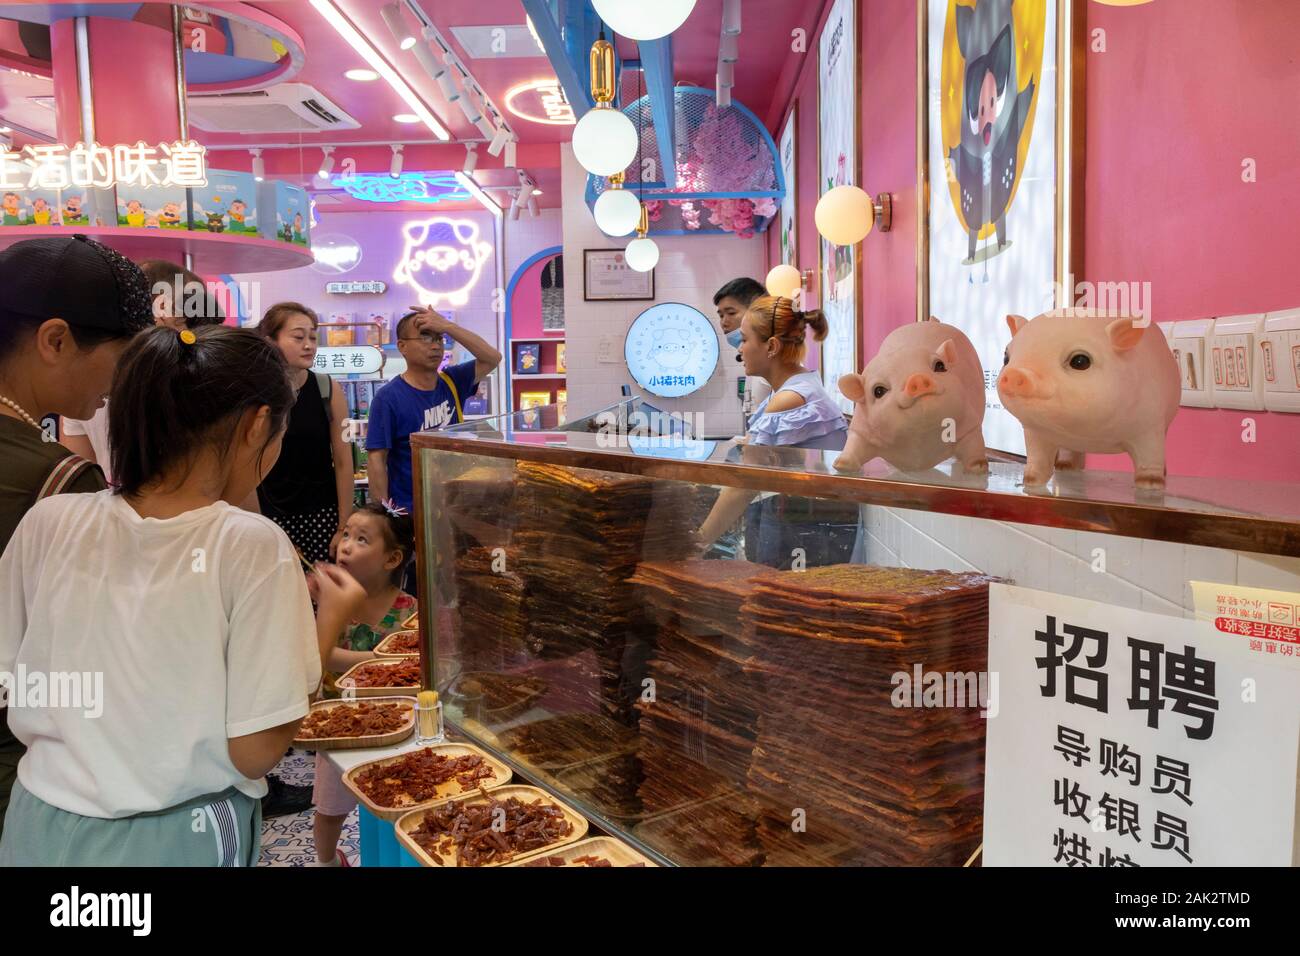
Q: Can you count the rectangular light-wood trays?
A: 7